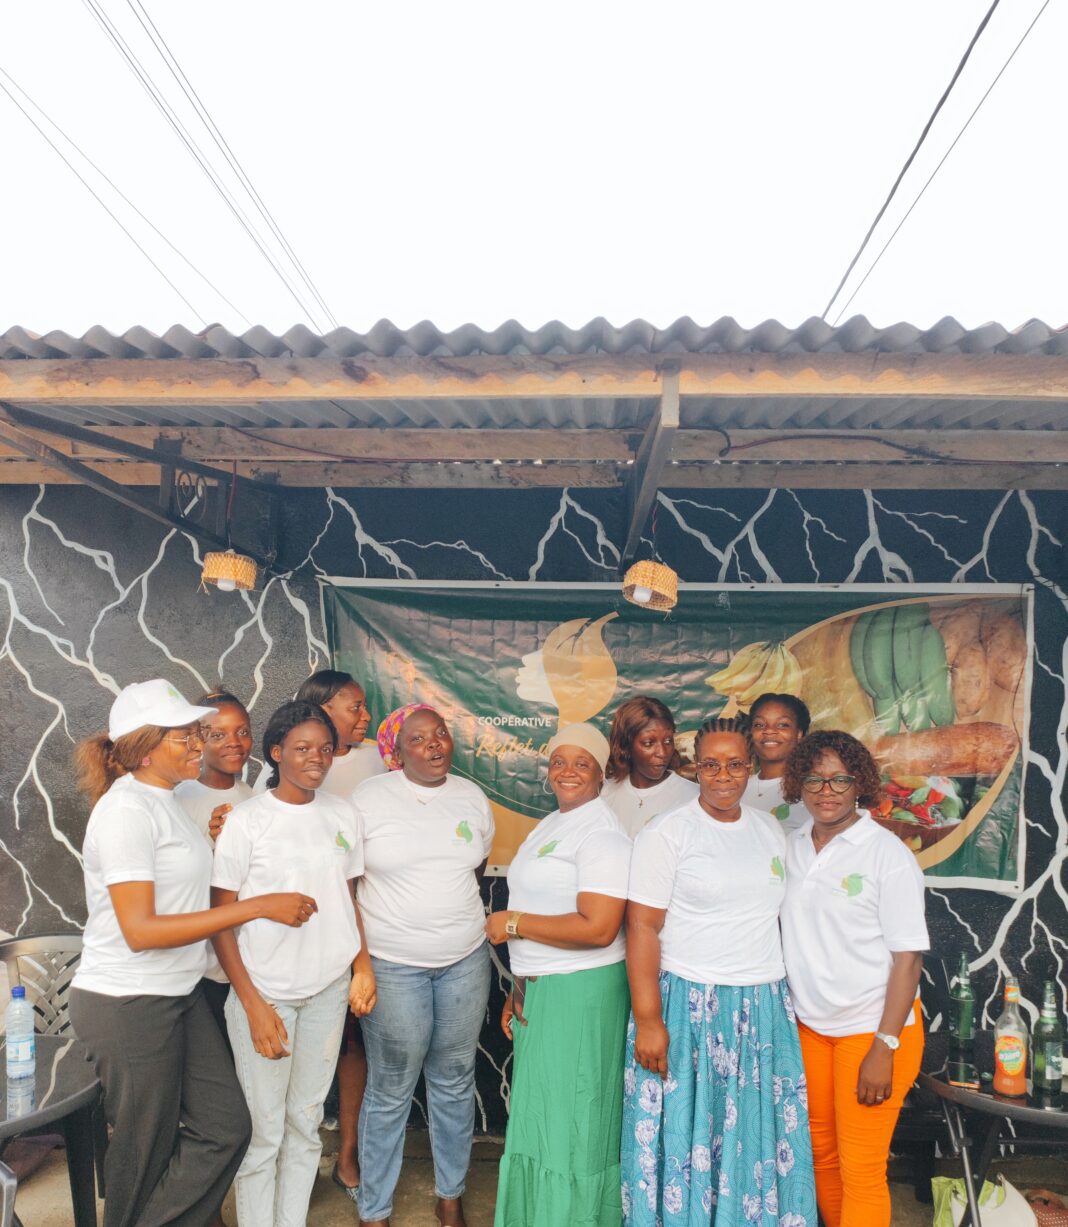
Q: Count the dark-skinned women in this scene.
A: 10